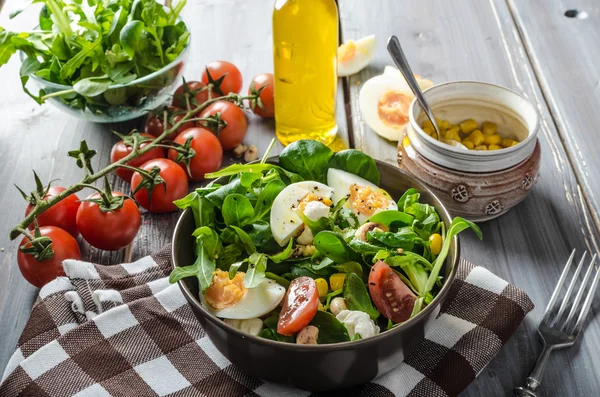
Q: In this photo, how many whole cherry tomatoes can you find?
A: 11